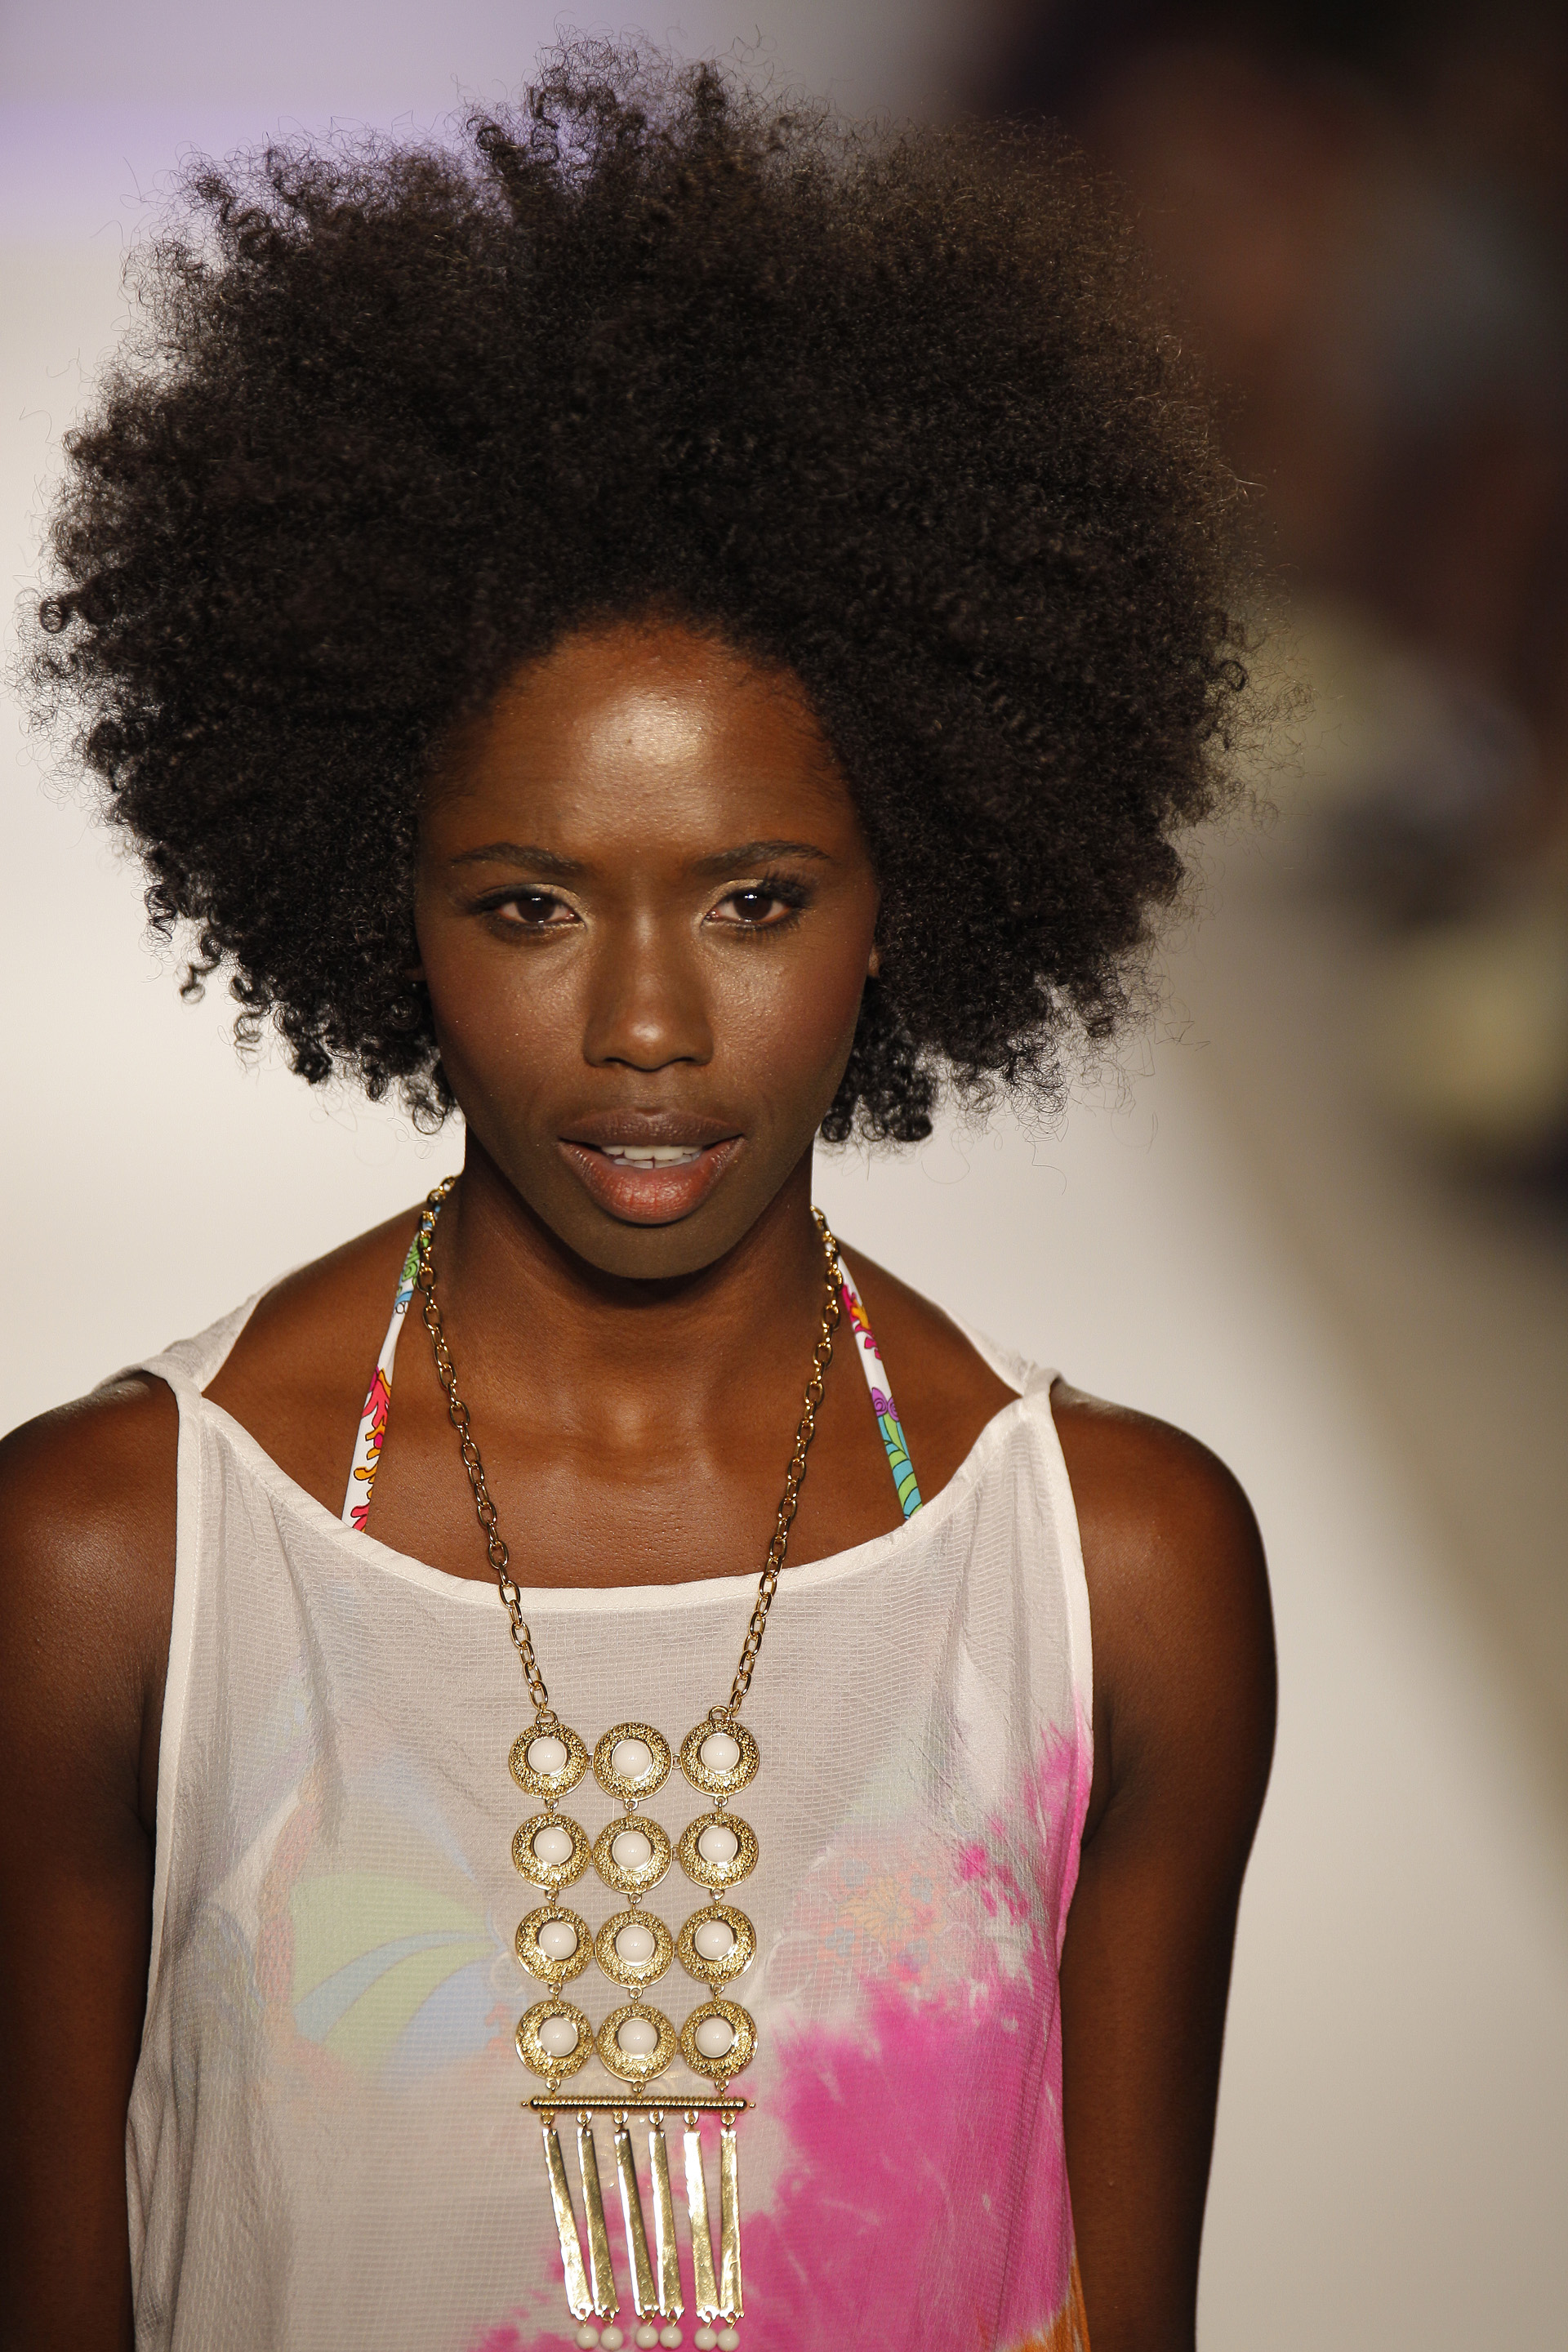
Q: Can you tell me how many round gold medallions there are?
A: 12